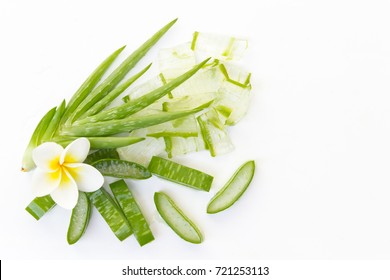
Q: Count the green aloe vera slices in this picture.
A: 9